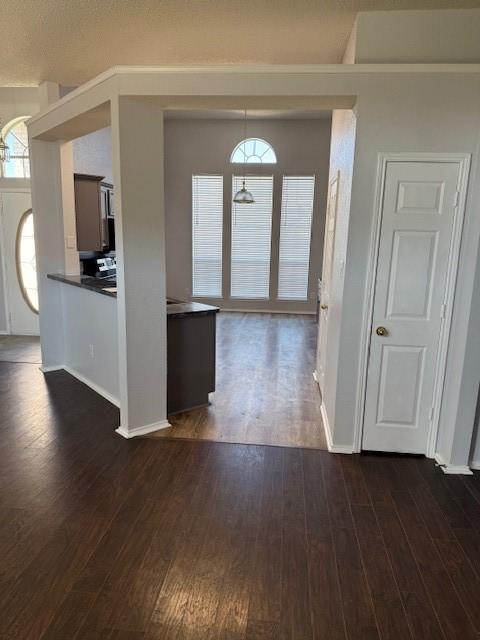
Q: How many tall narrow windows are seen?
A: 3